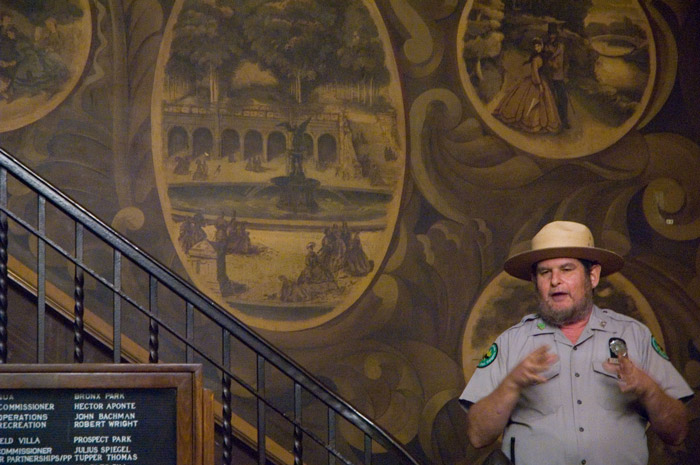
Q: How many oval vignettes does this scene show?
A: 4